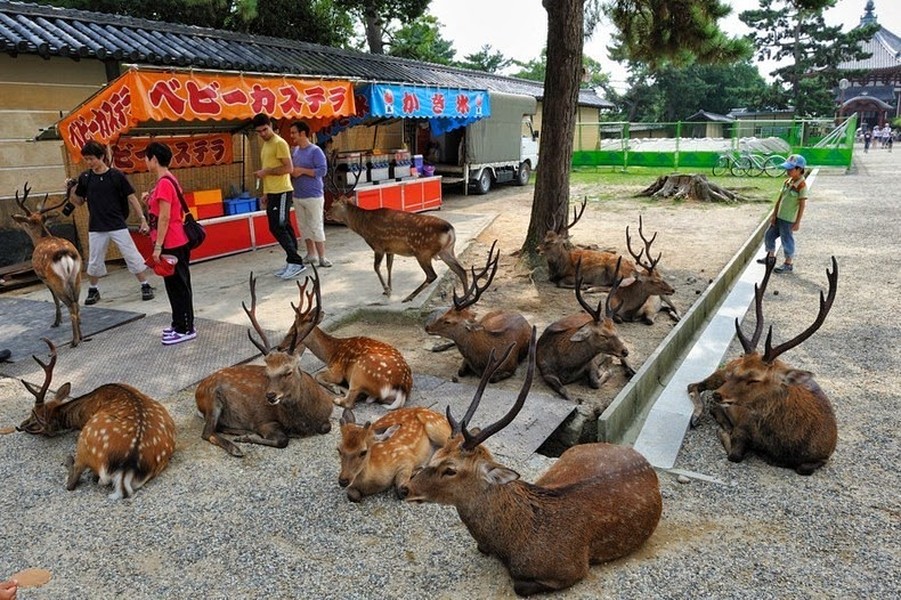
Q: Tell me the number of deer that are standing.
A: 2